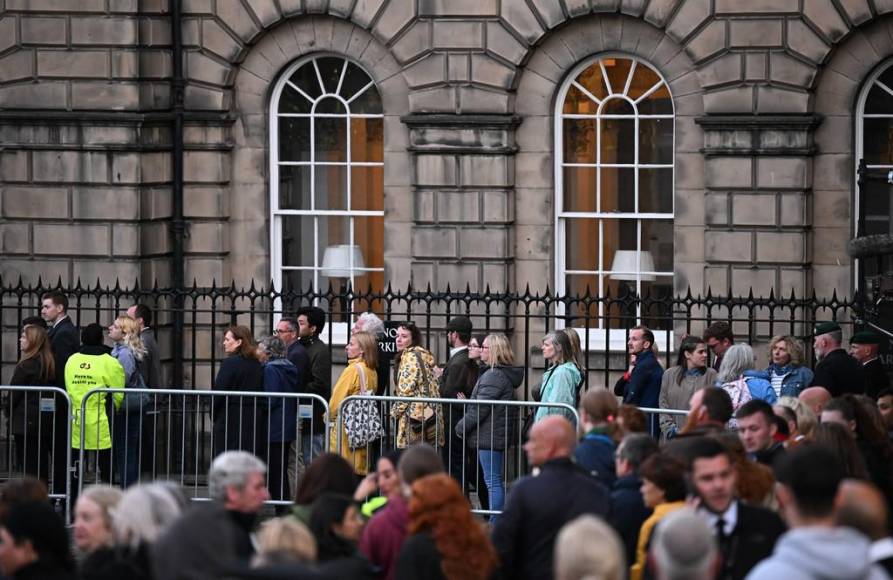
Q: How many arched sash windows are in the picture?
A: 3